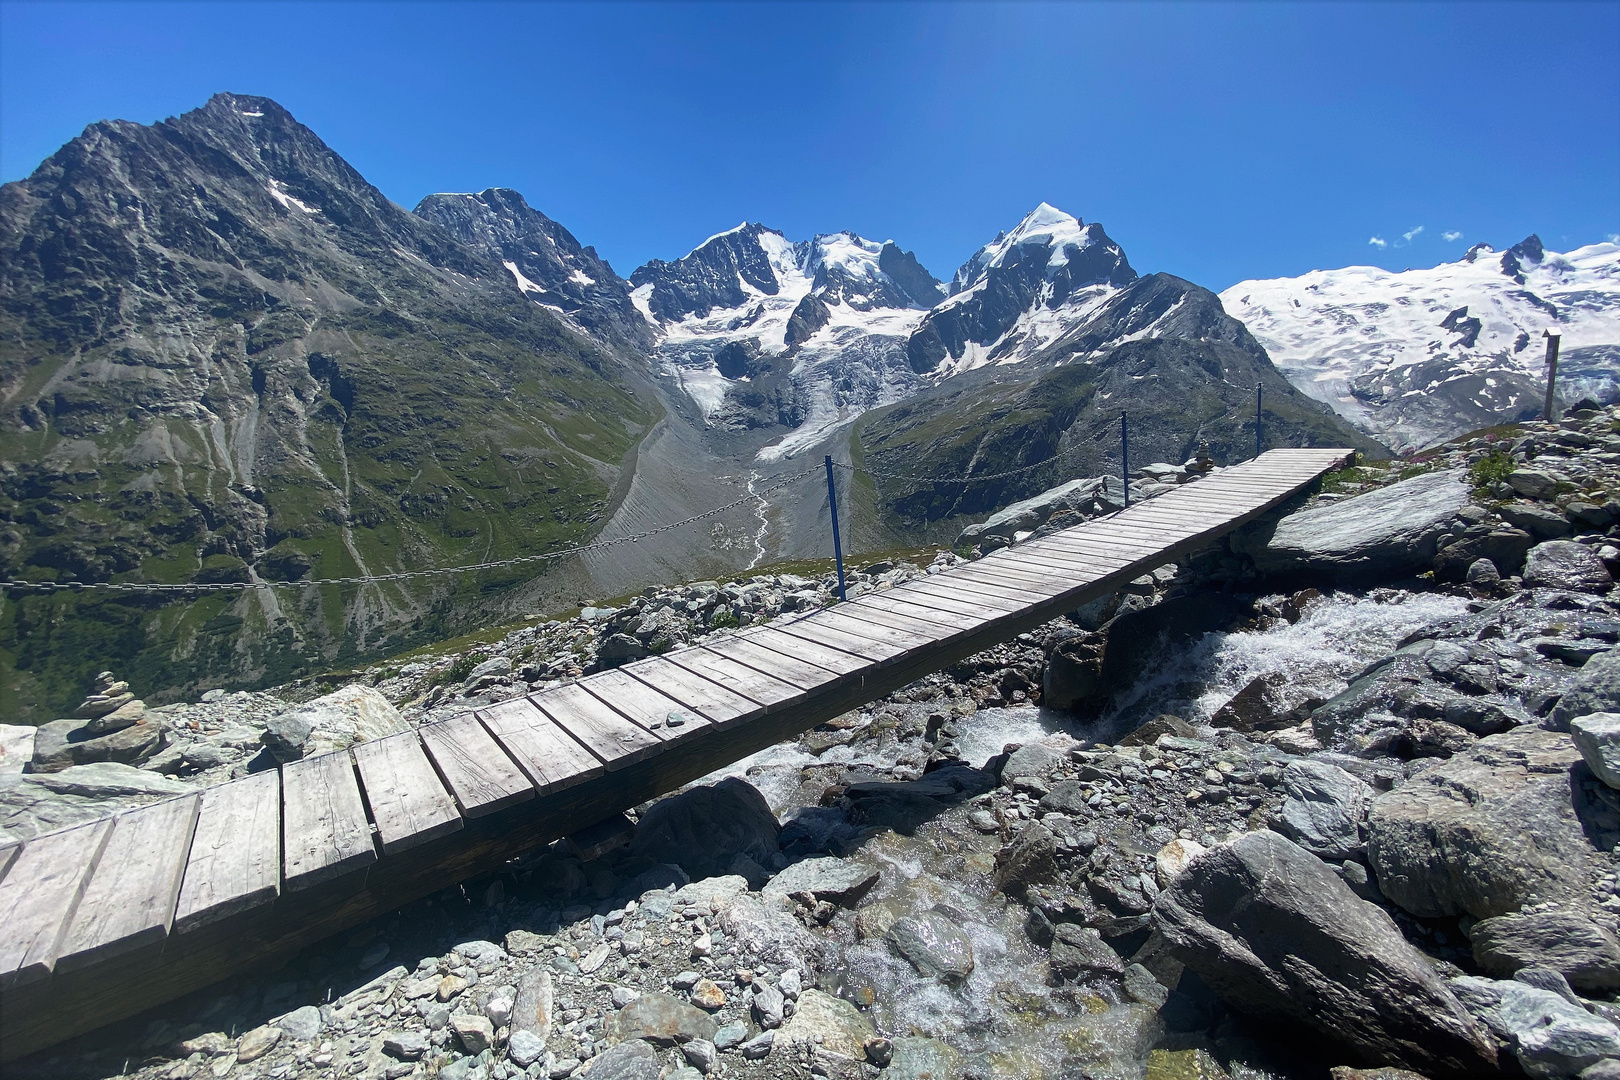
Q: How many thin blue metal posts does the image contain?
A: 3